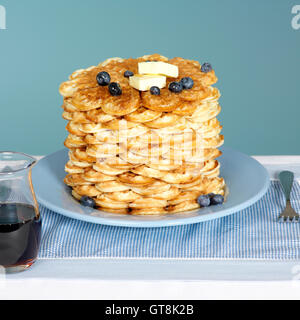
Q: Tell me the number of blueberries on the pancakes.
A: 7